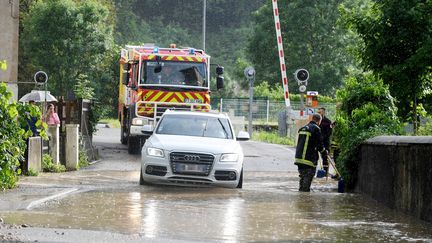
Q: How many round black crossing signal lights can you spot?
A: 2